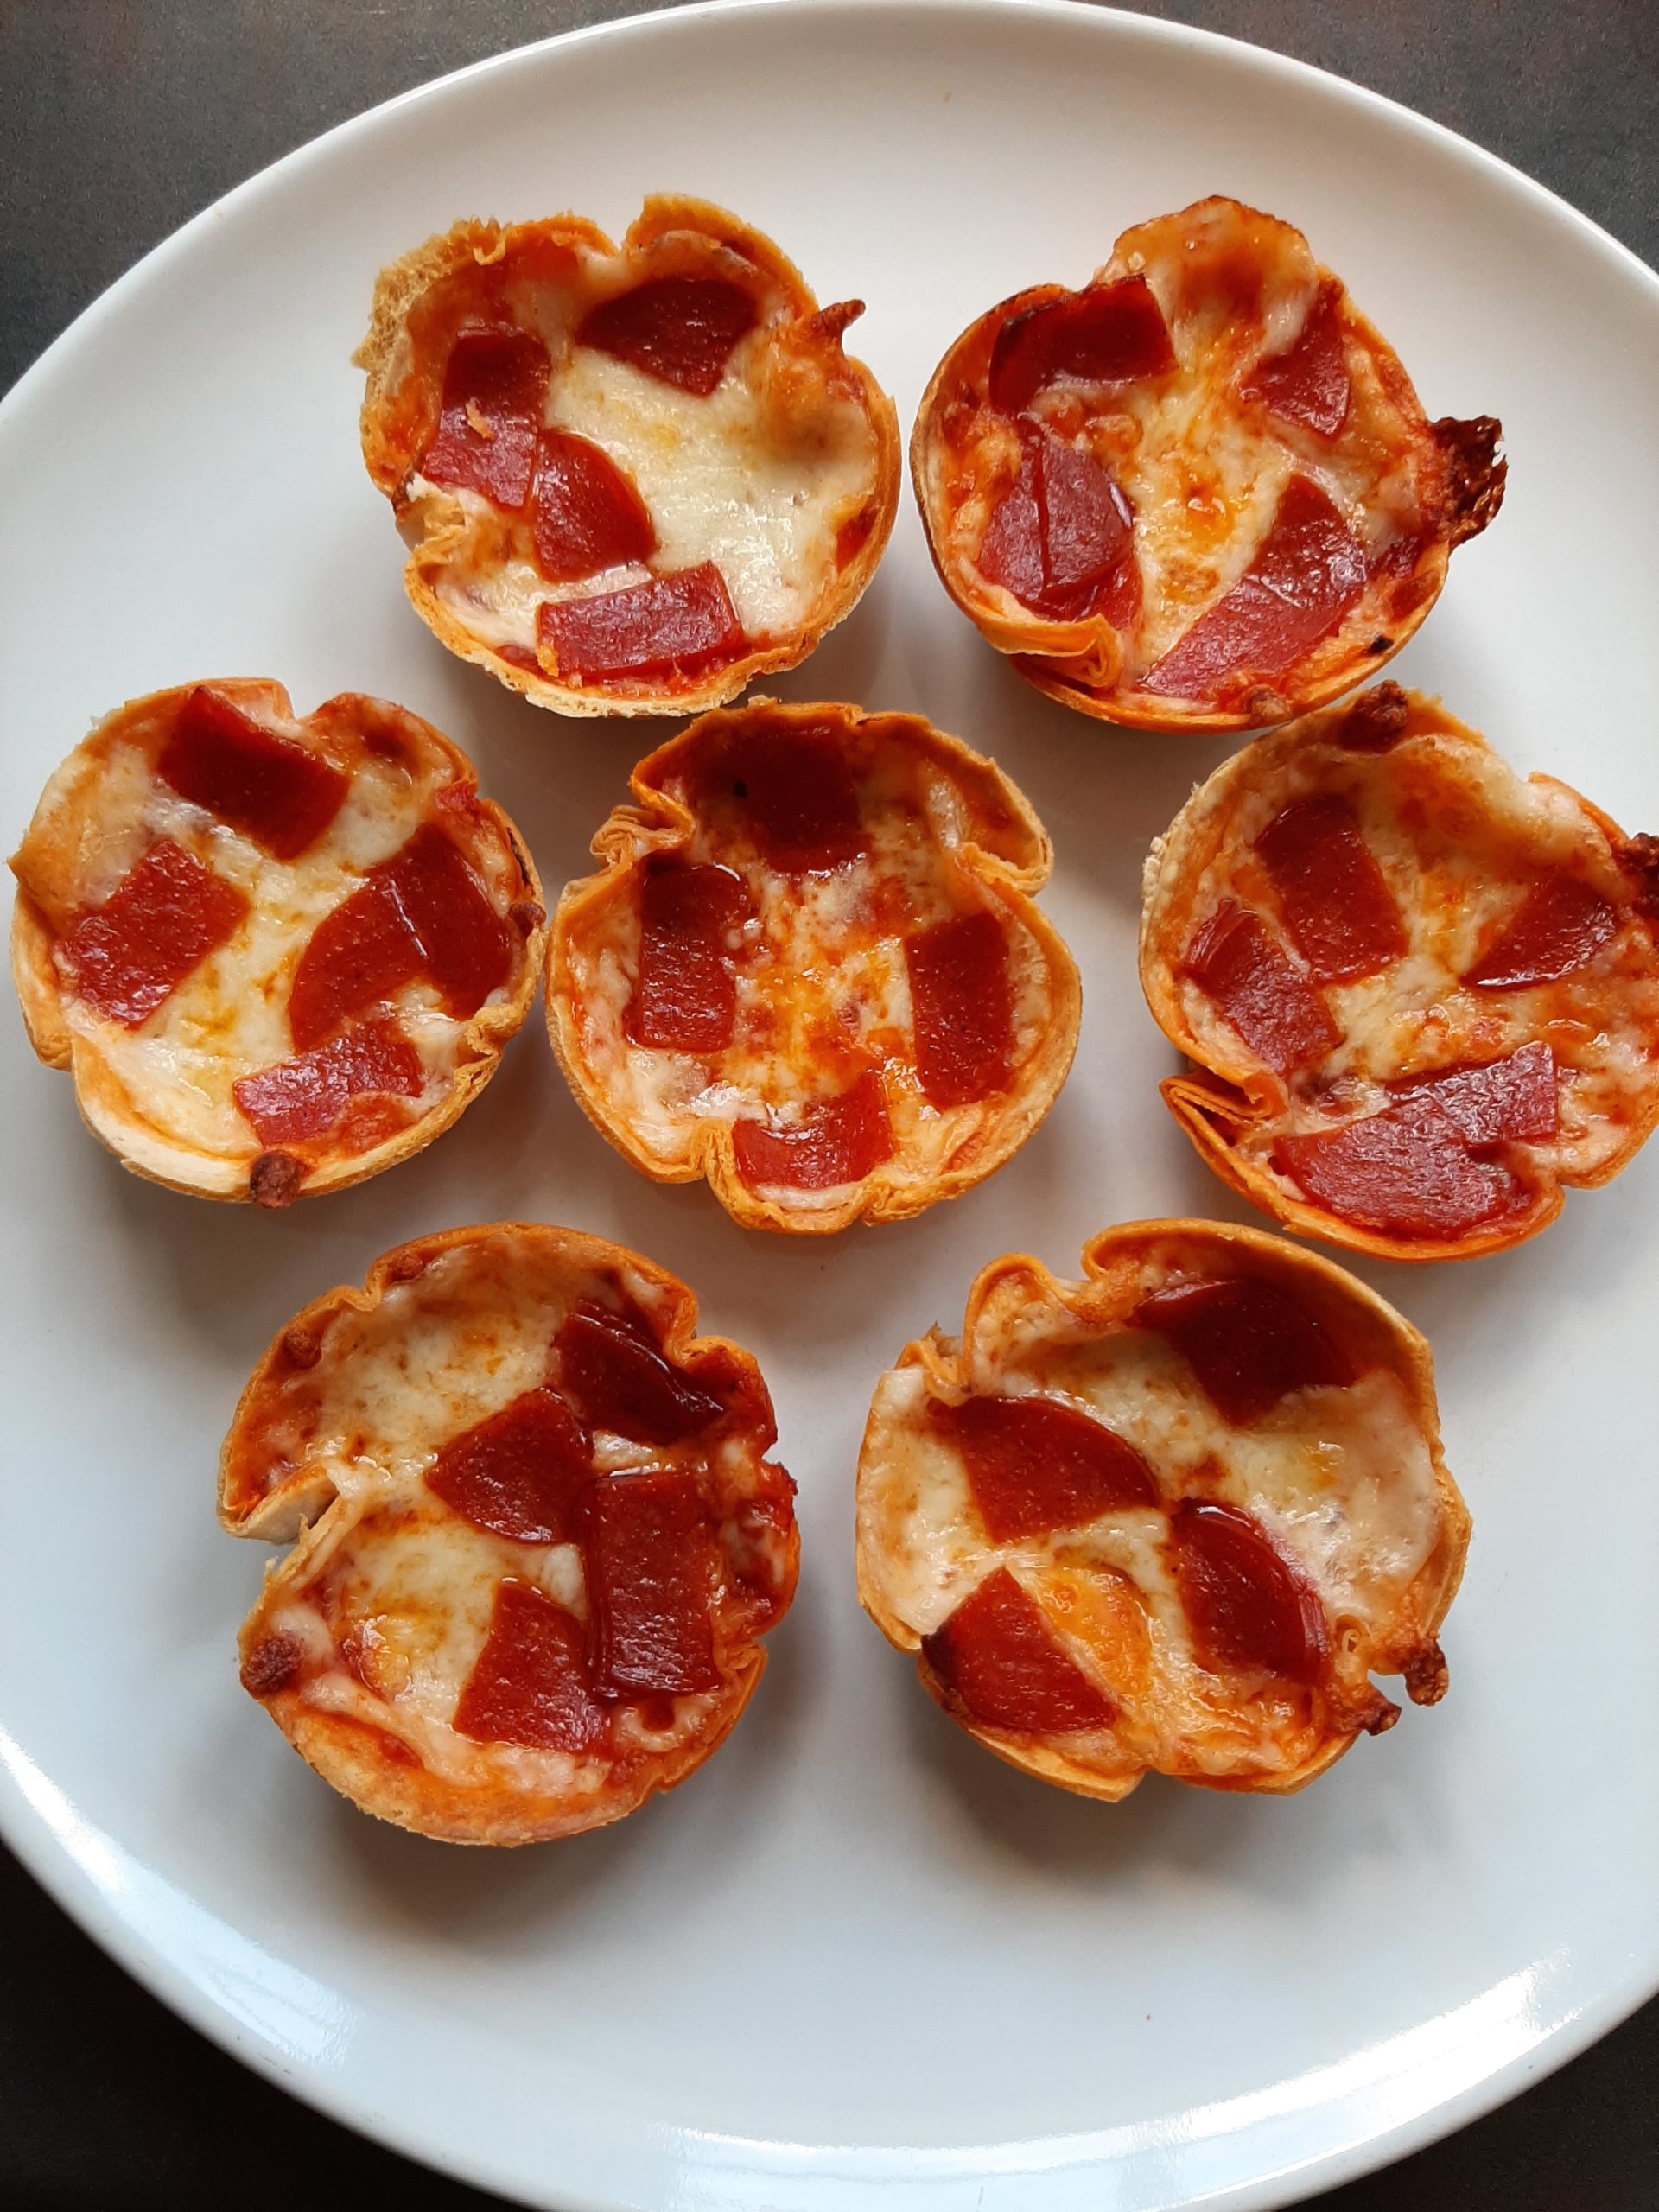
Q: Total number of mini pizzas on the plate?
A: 7